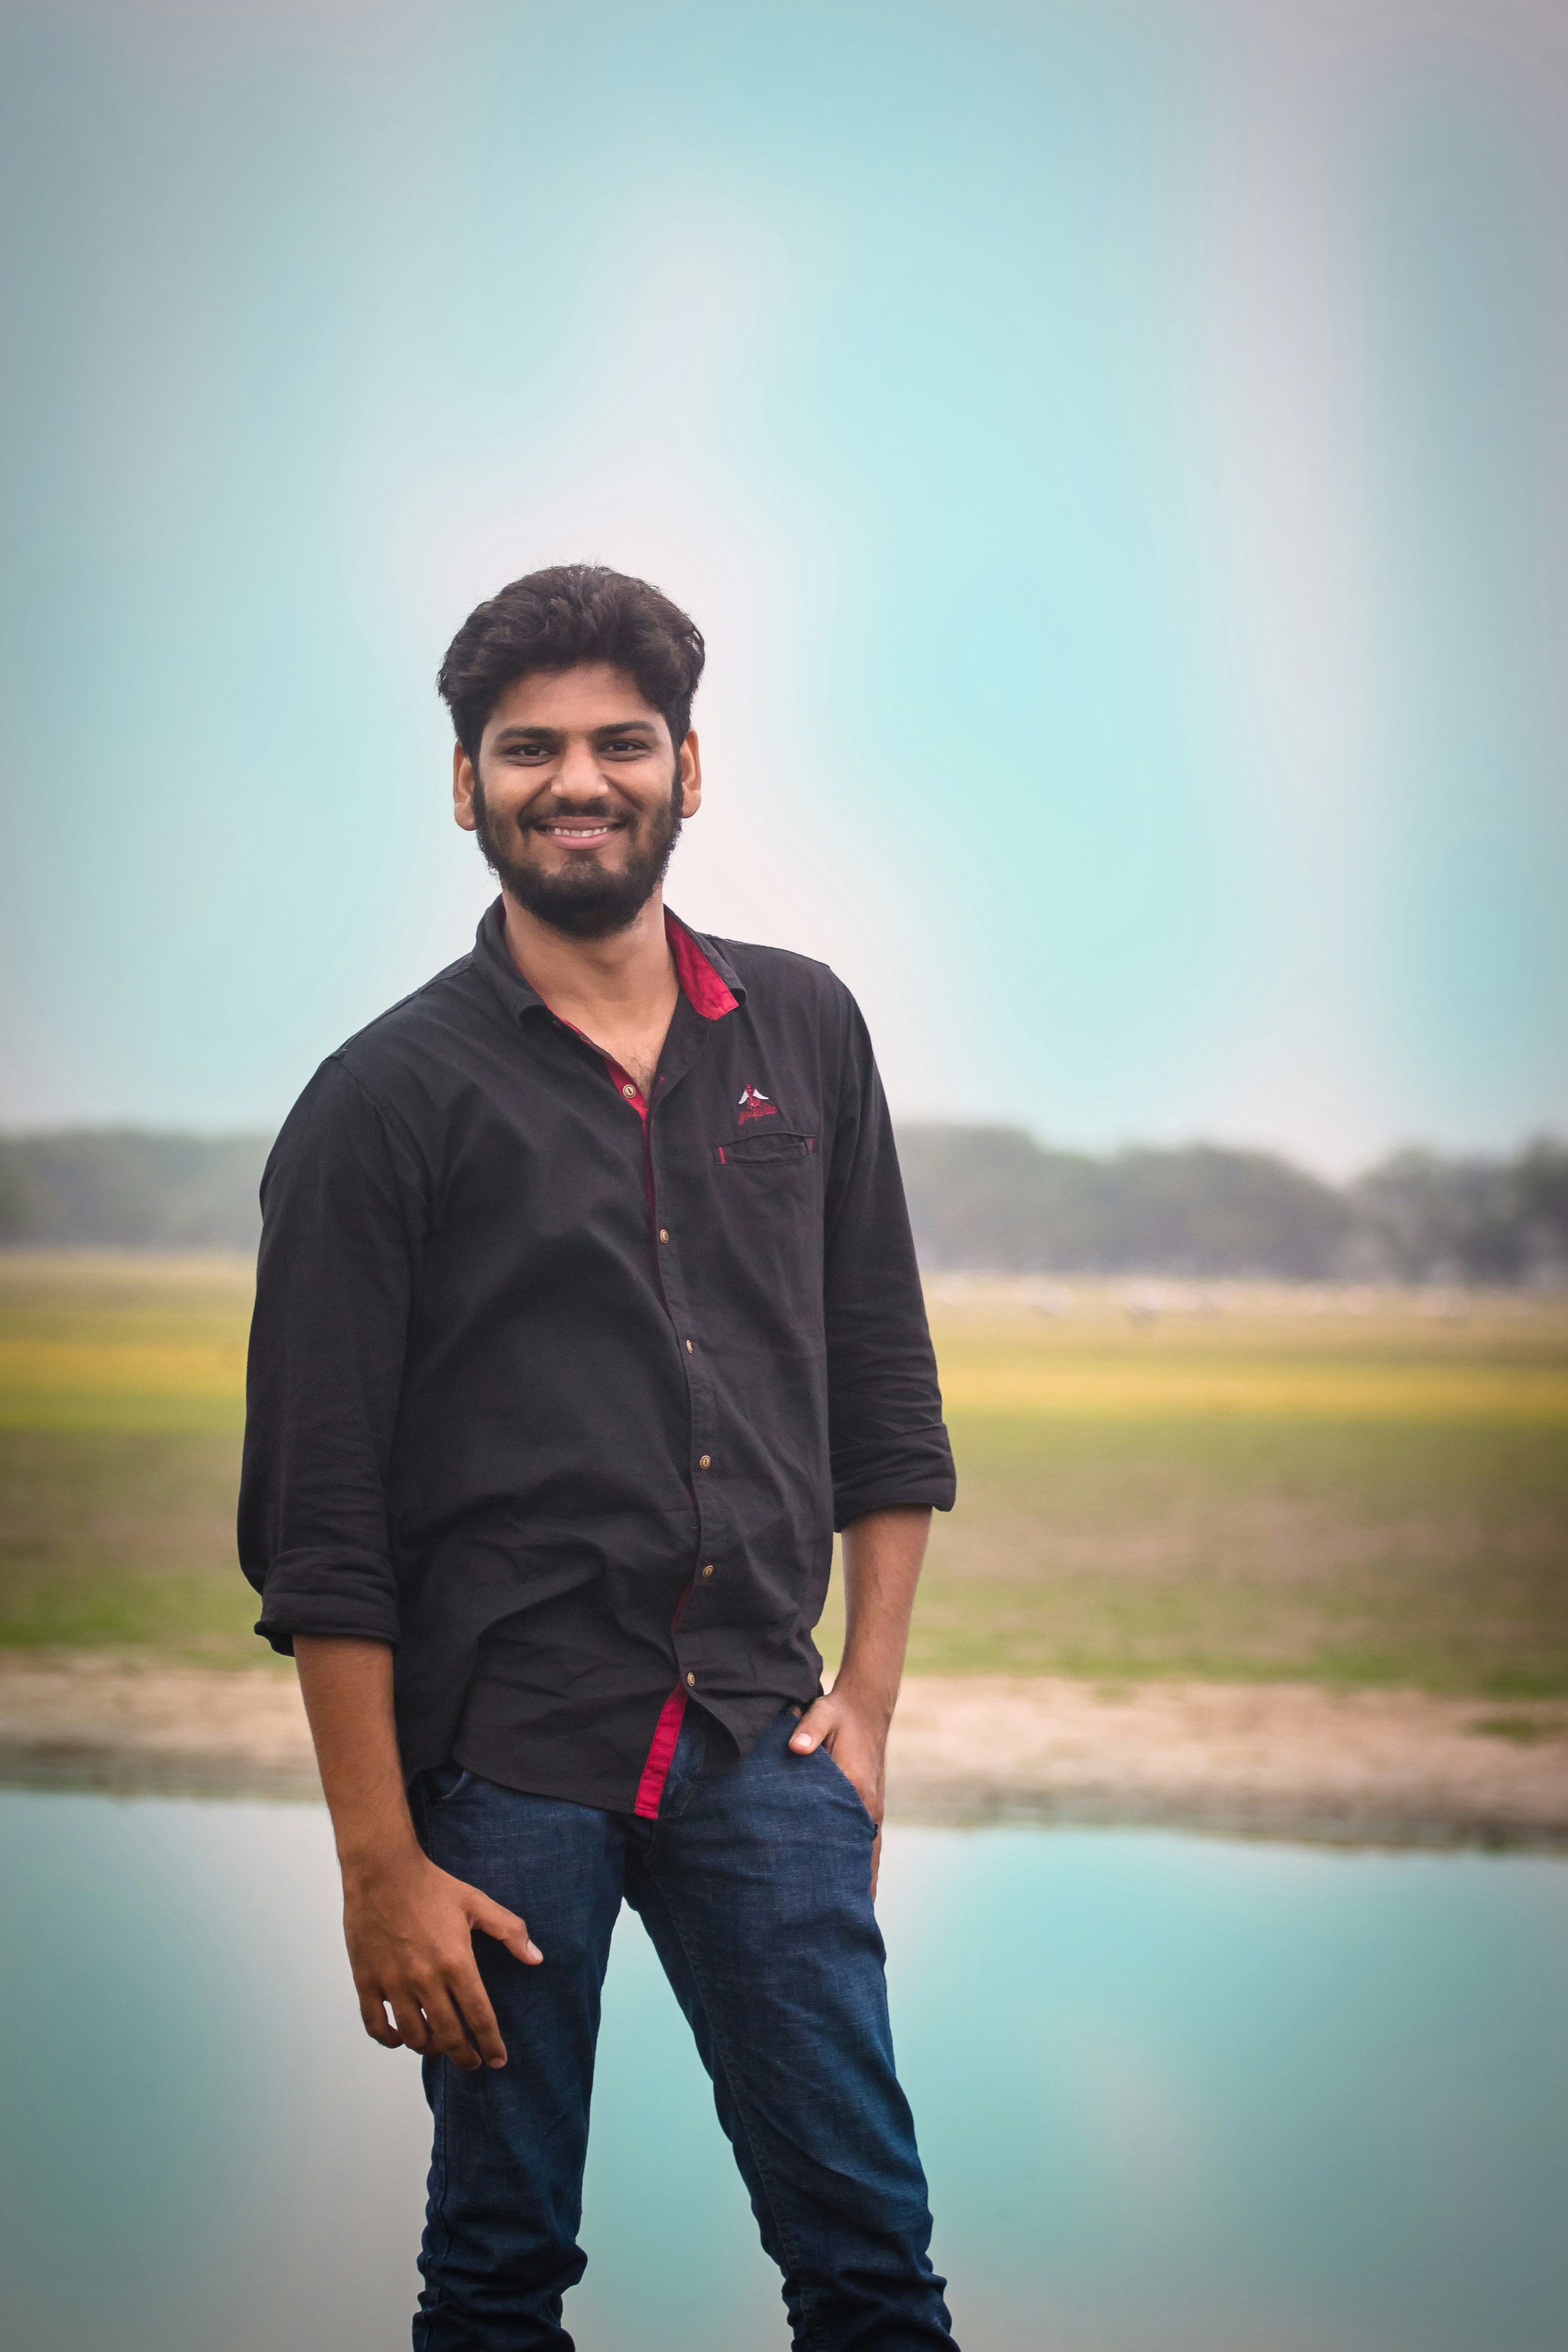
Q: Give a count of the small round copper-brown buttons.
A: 6